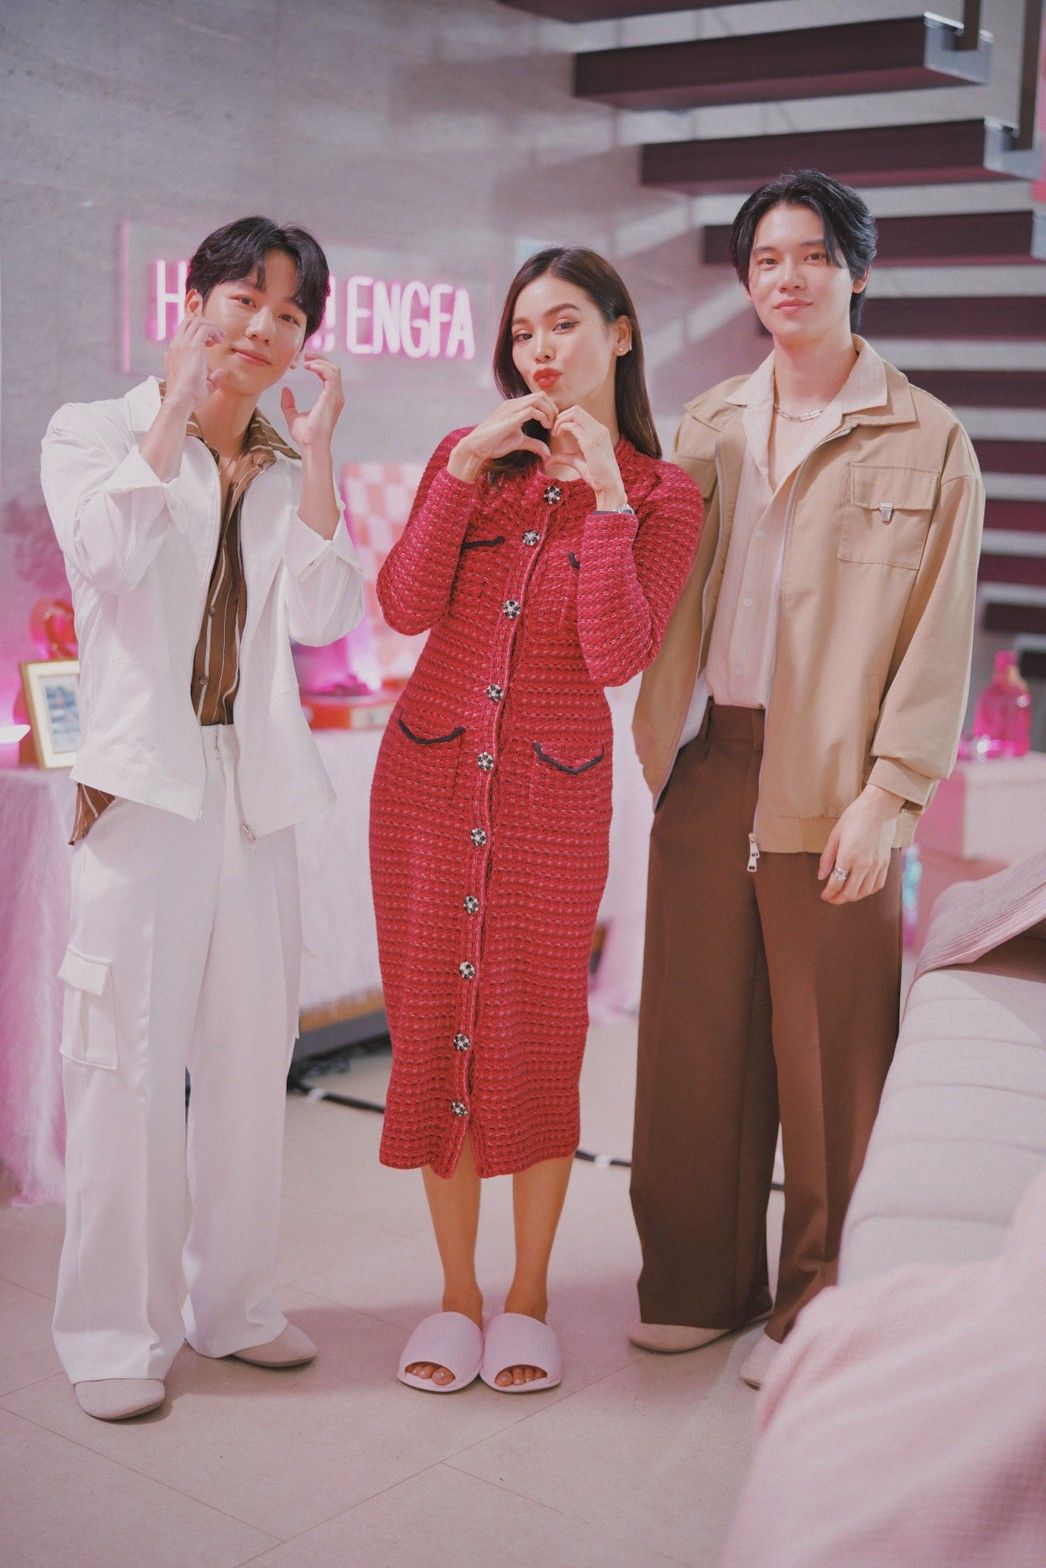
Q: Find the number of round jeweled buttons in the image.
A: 10